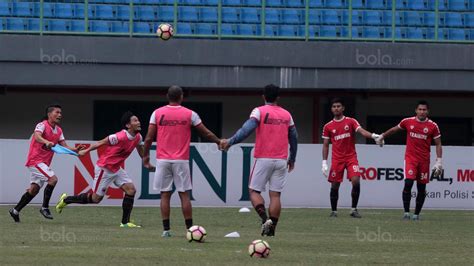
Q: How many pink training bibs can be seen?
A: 4